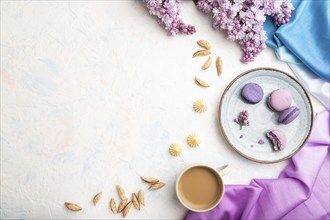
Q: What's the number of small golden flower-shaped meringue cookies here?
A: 3